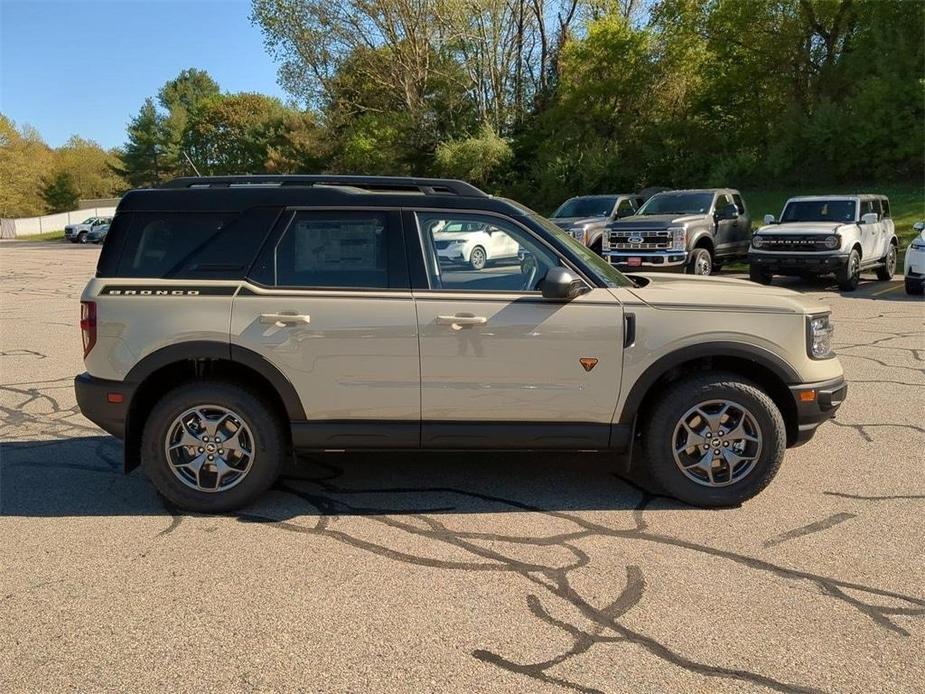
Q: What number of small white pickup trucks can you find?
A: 1